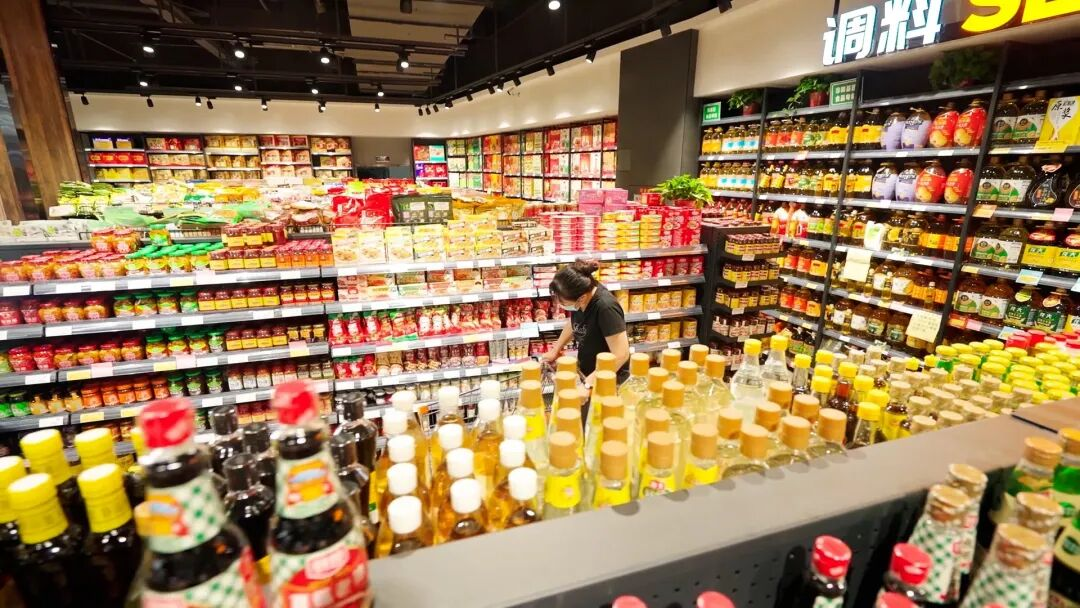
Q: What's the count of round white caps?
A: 14